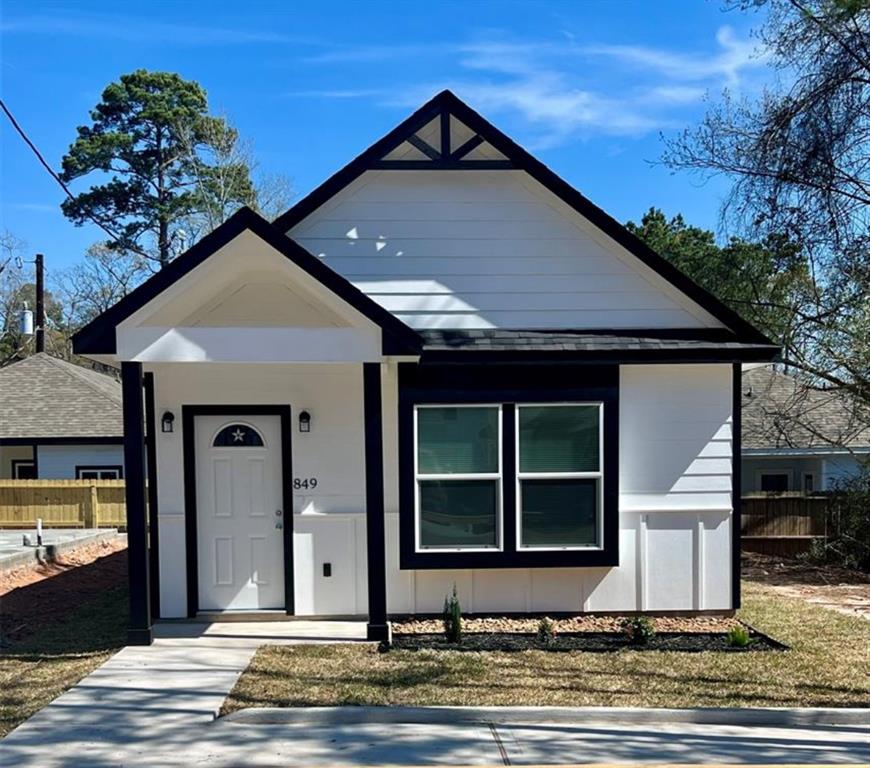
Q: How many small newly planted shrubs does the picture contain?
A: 4